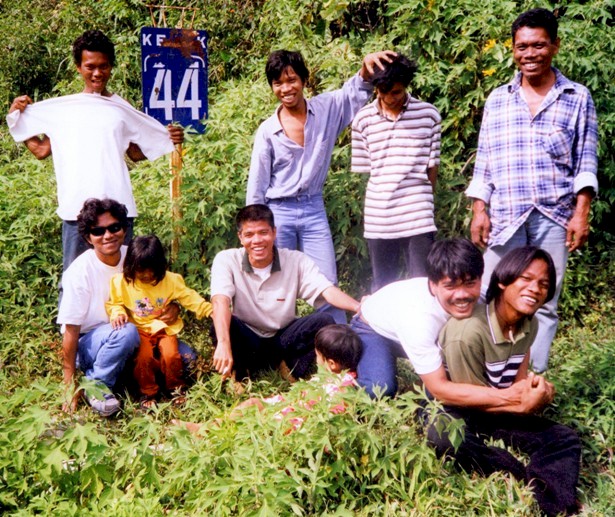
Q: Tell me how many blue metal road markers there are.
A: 1